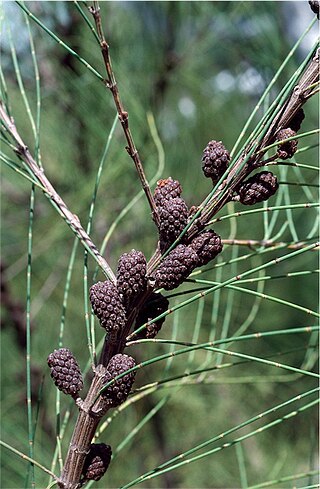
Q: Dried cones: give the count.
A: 15